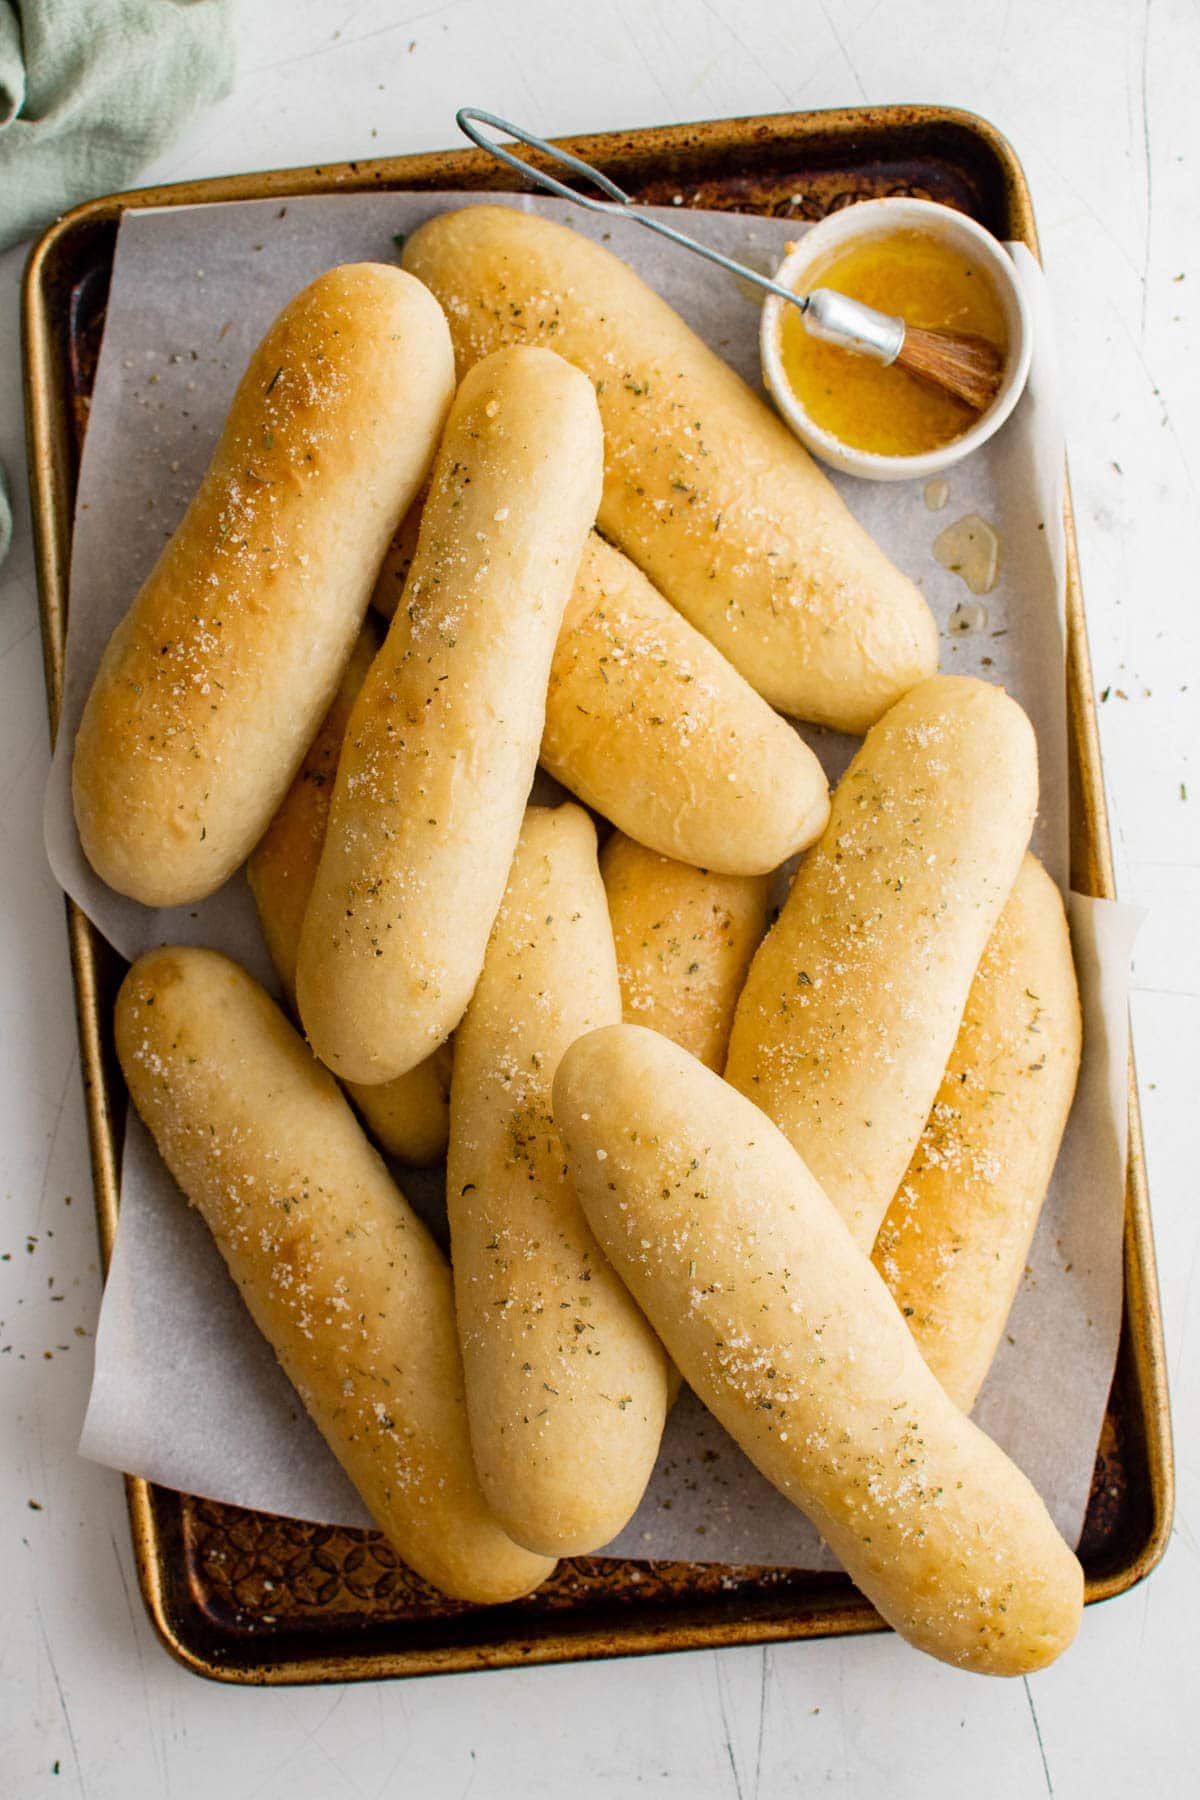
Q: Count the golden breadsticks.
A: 11